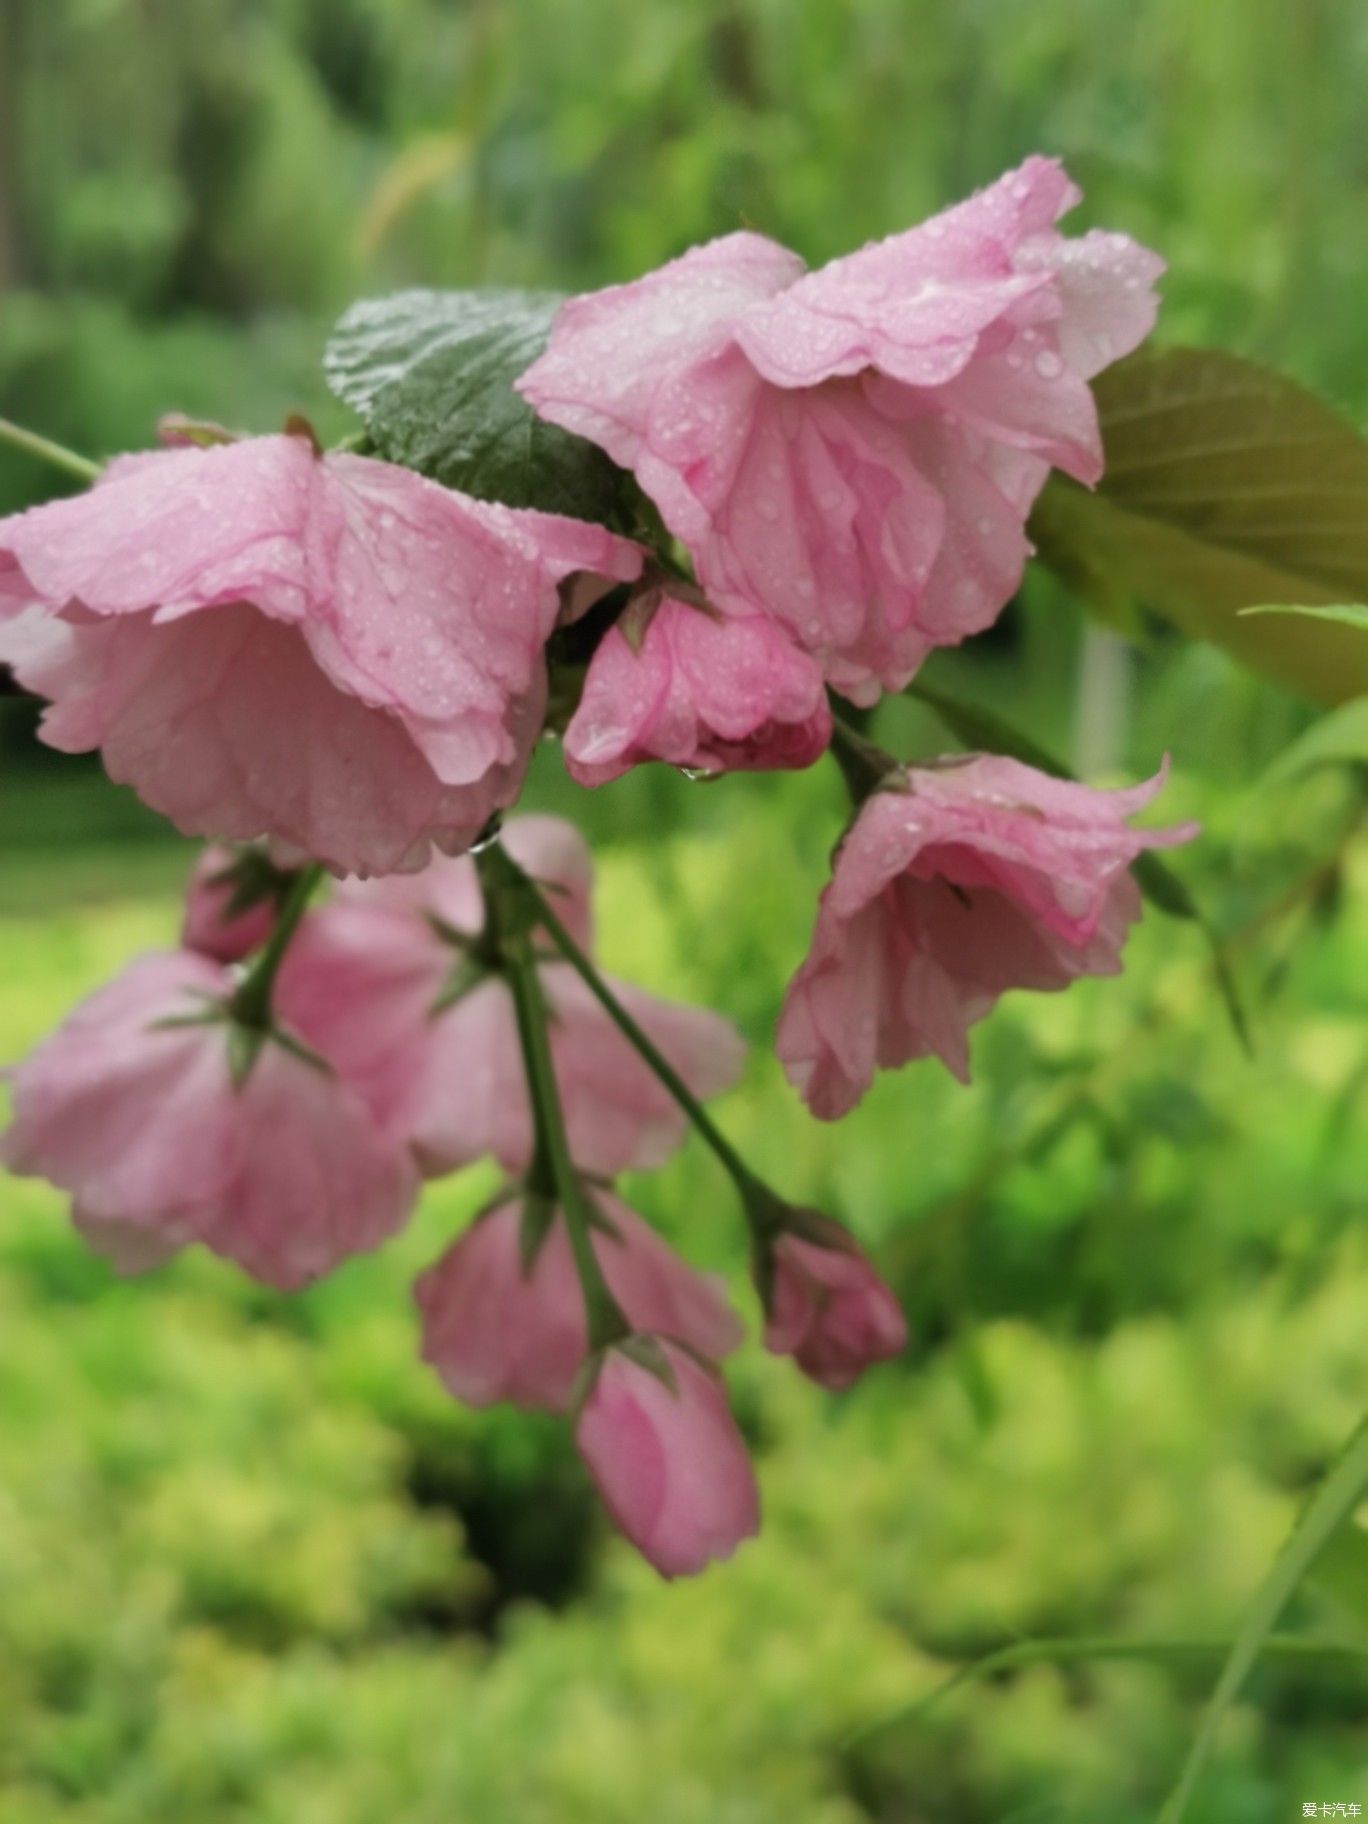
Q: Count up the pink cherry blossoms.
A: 10